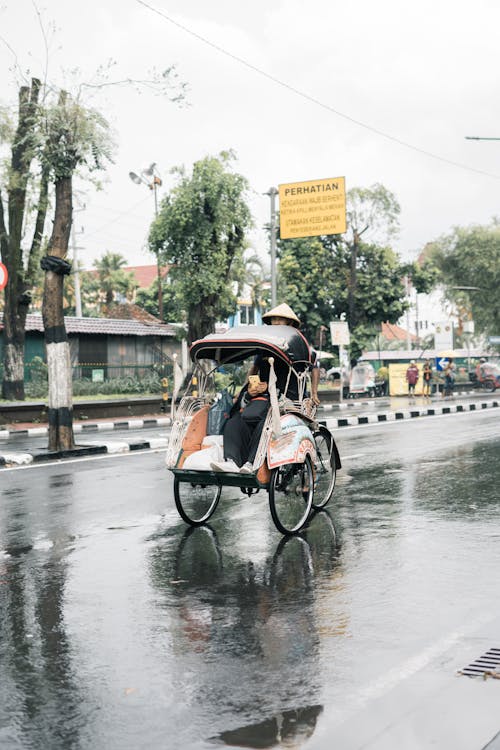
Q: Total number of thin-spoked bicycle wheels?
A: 3